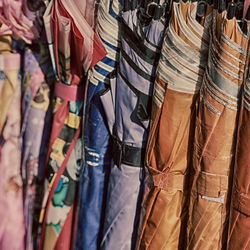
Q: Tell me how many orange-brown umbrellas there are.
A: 3